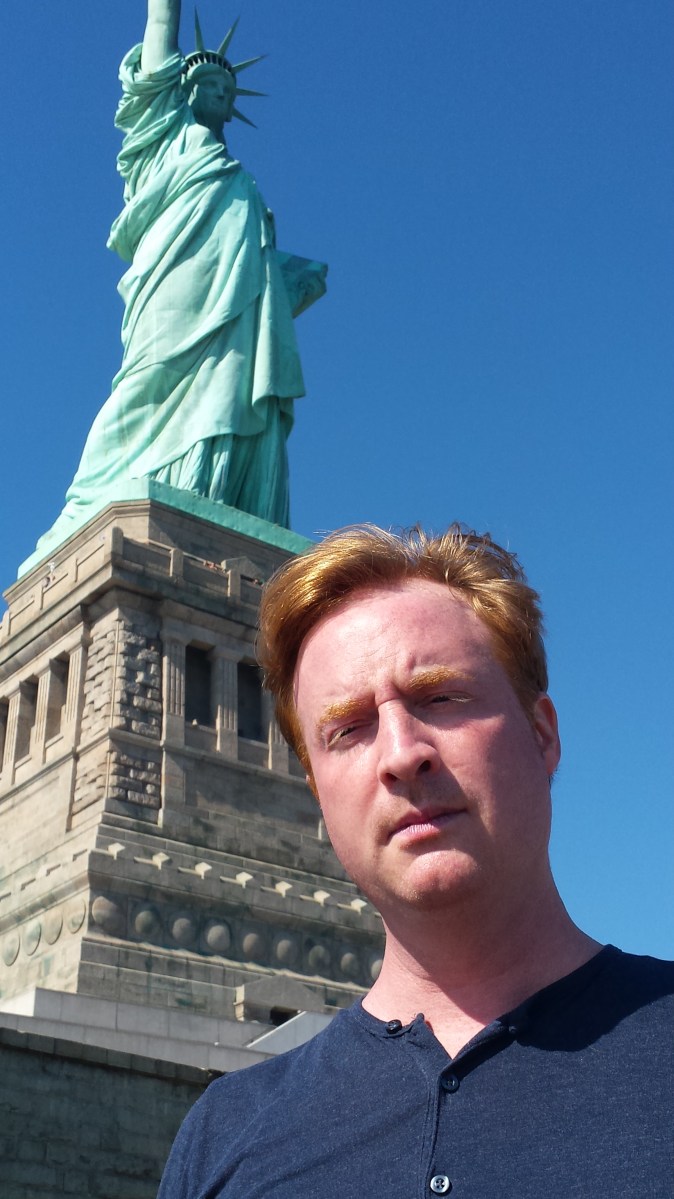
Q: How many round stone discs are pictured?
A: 13